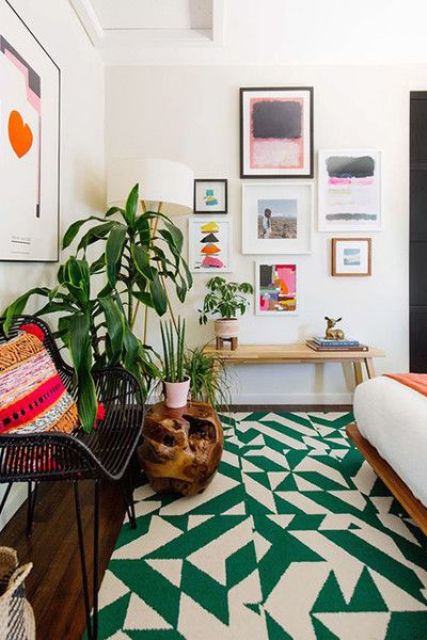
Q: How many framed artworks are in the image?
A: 8